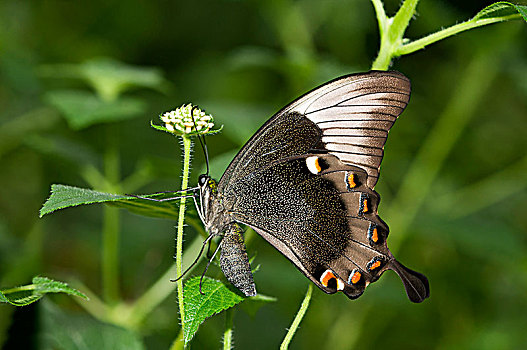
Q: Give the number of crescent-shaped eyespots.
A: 7